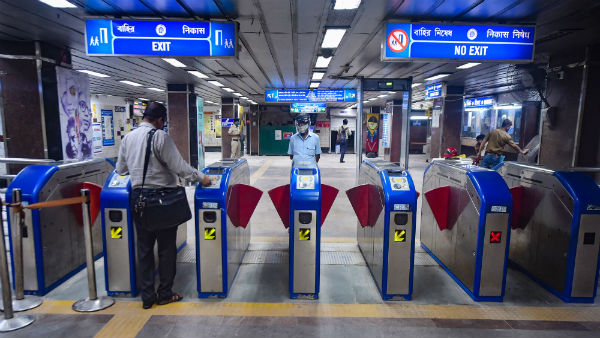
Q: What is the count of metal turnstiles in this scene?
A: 7